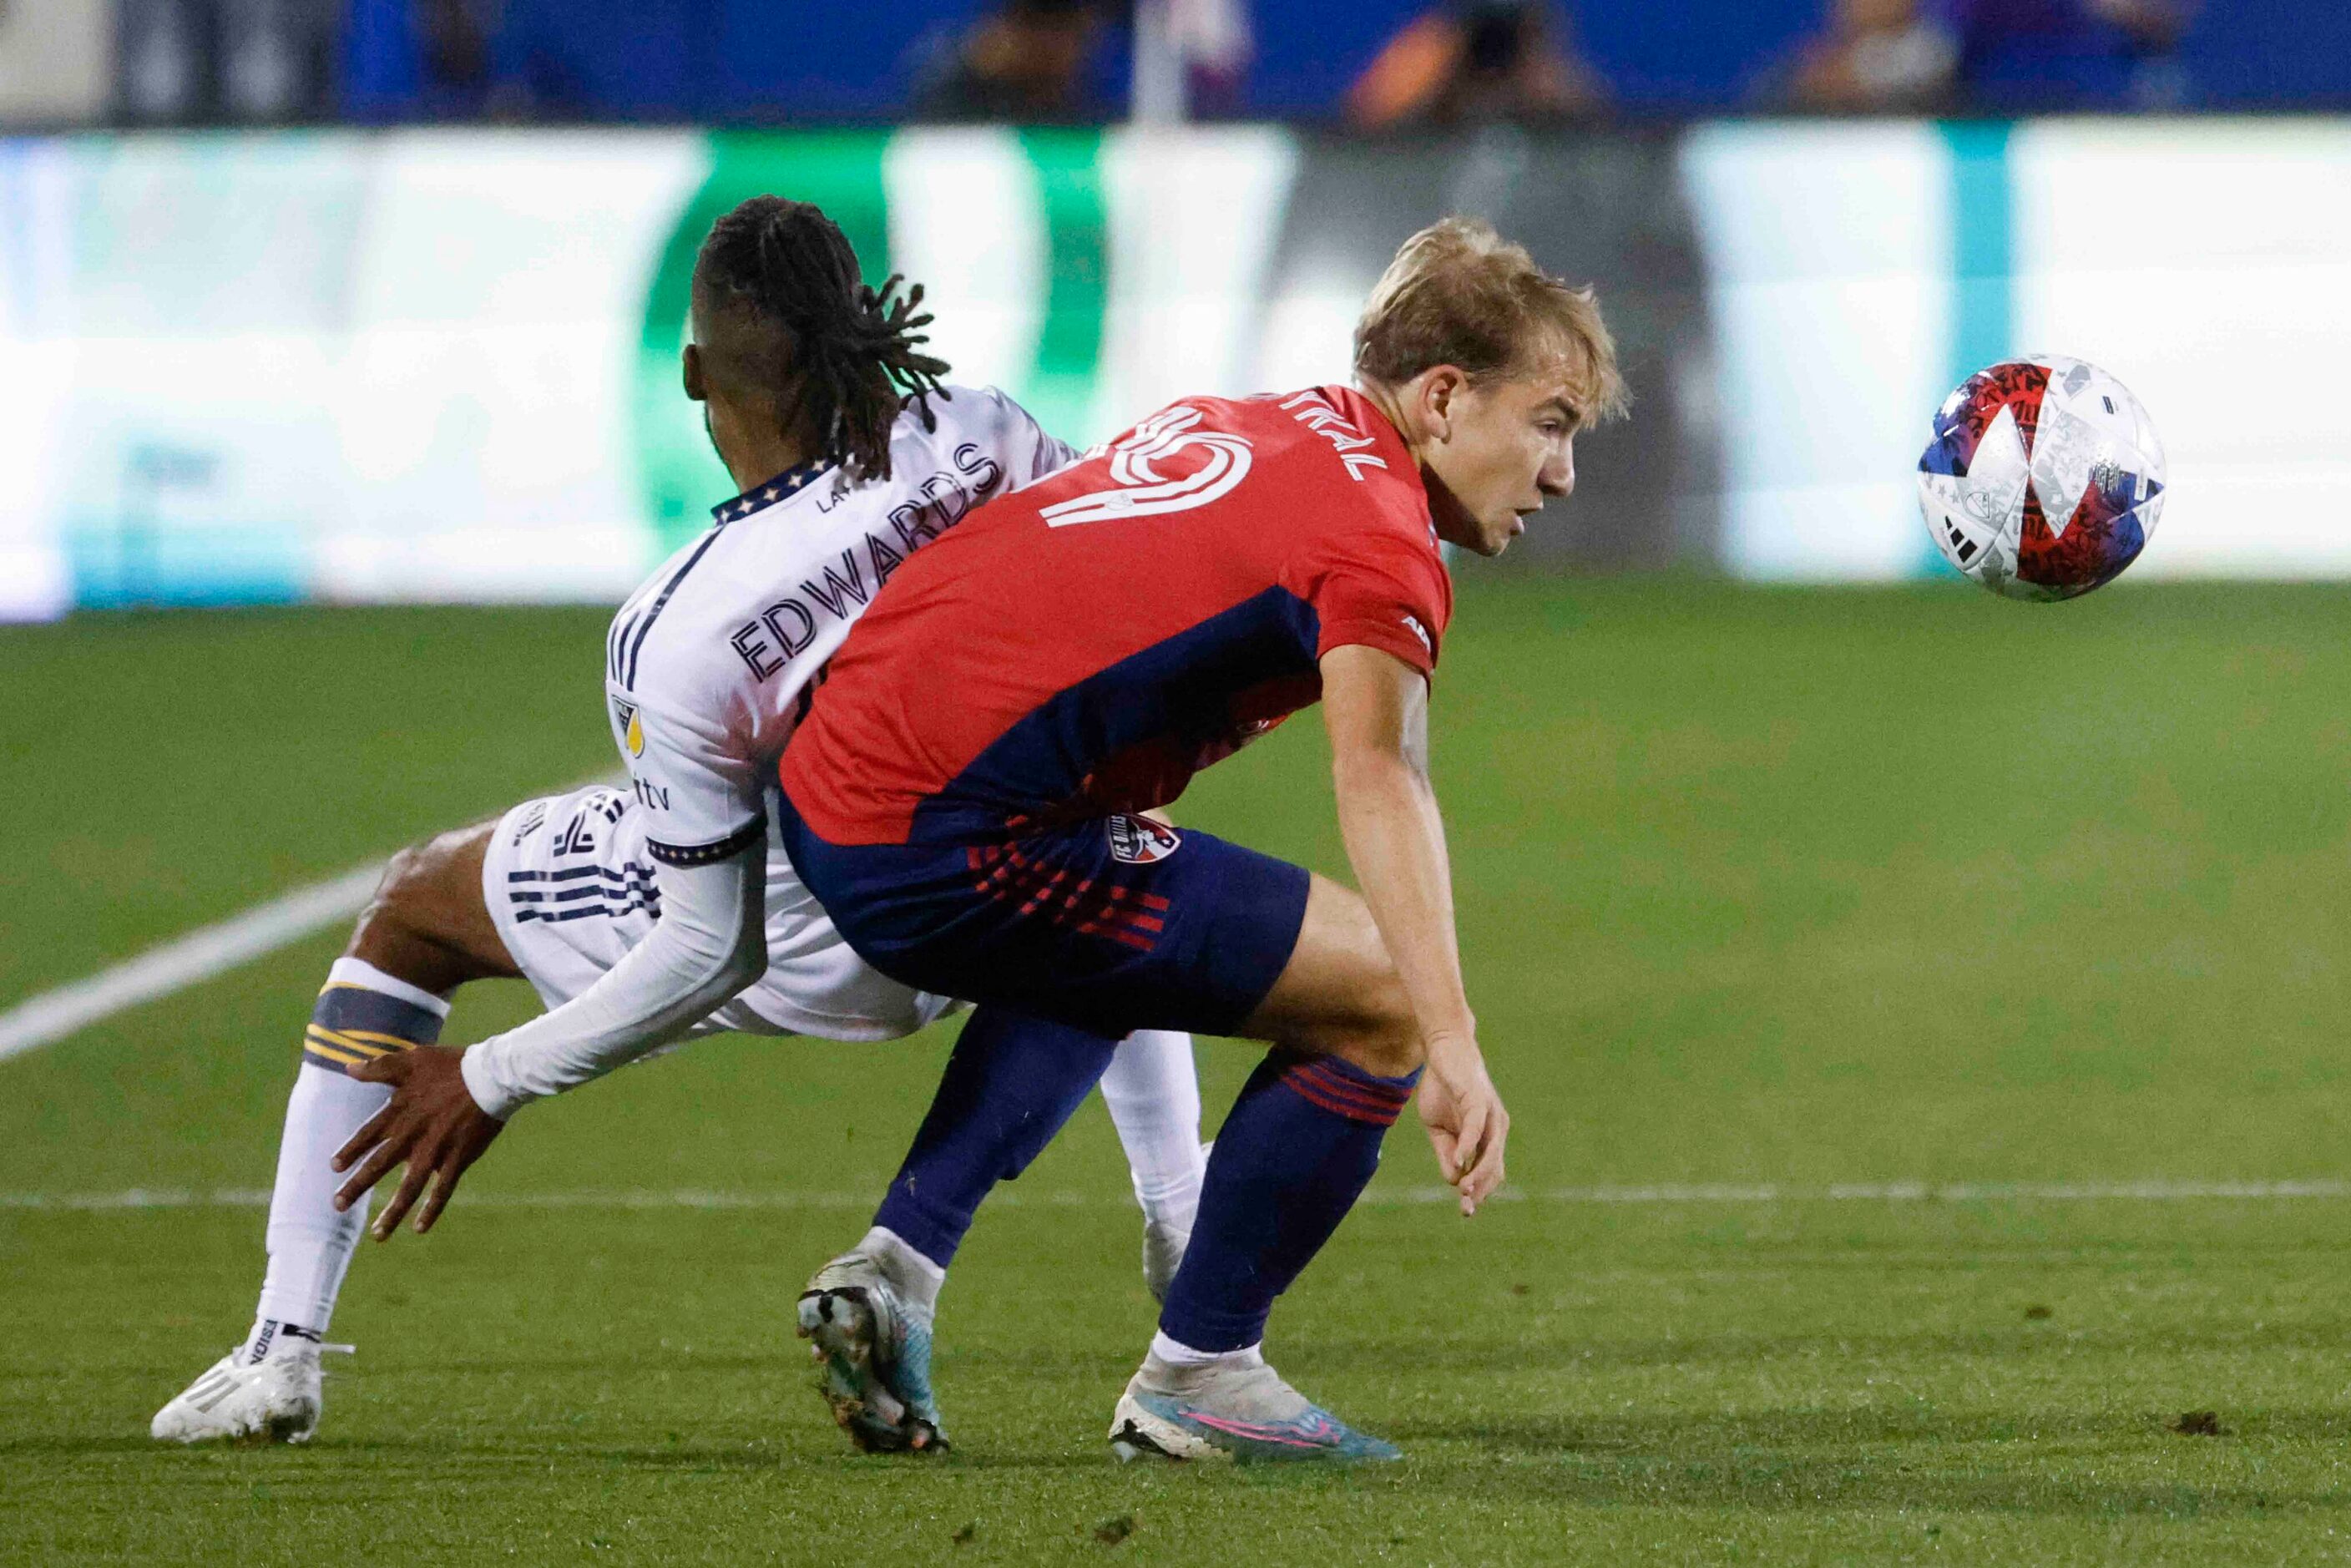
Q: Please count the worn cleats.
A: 4